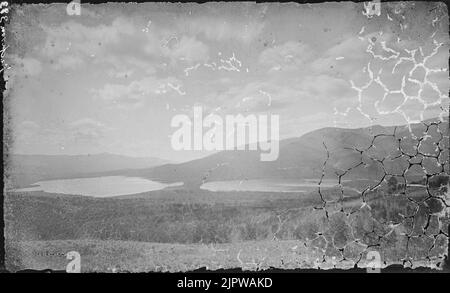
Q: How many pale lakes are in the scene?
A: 2